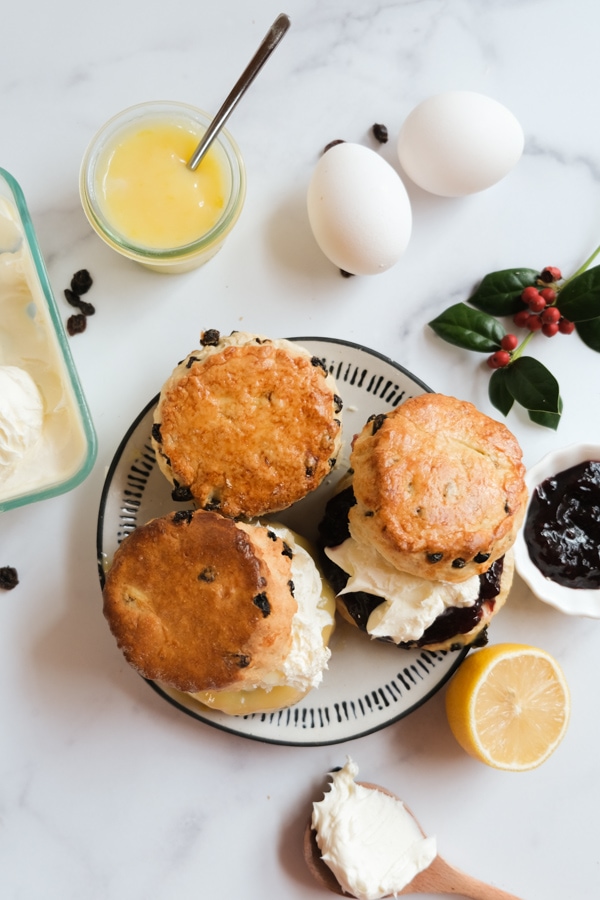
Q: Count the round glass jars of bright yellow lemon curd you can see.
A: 1